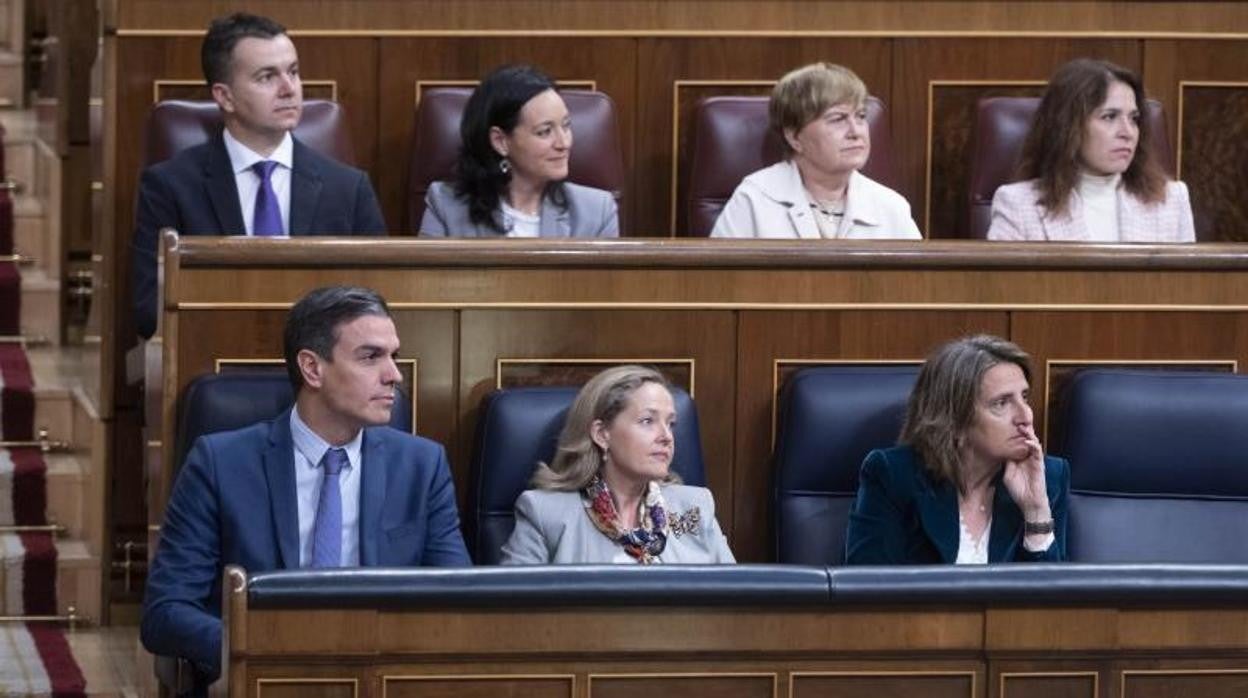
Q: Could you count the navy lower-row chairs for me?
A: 4